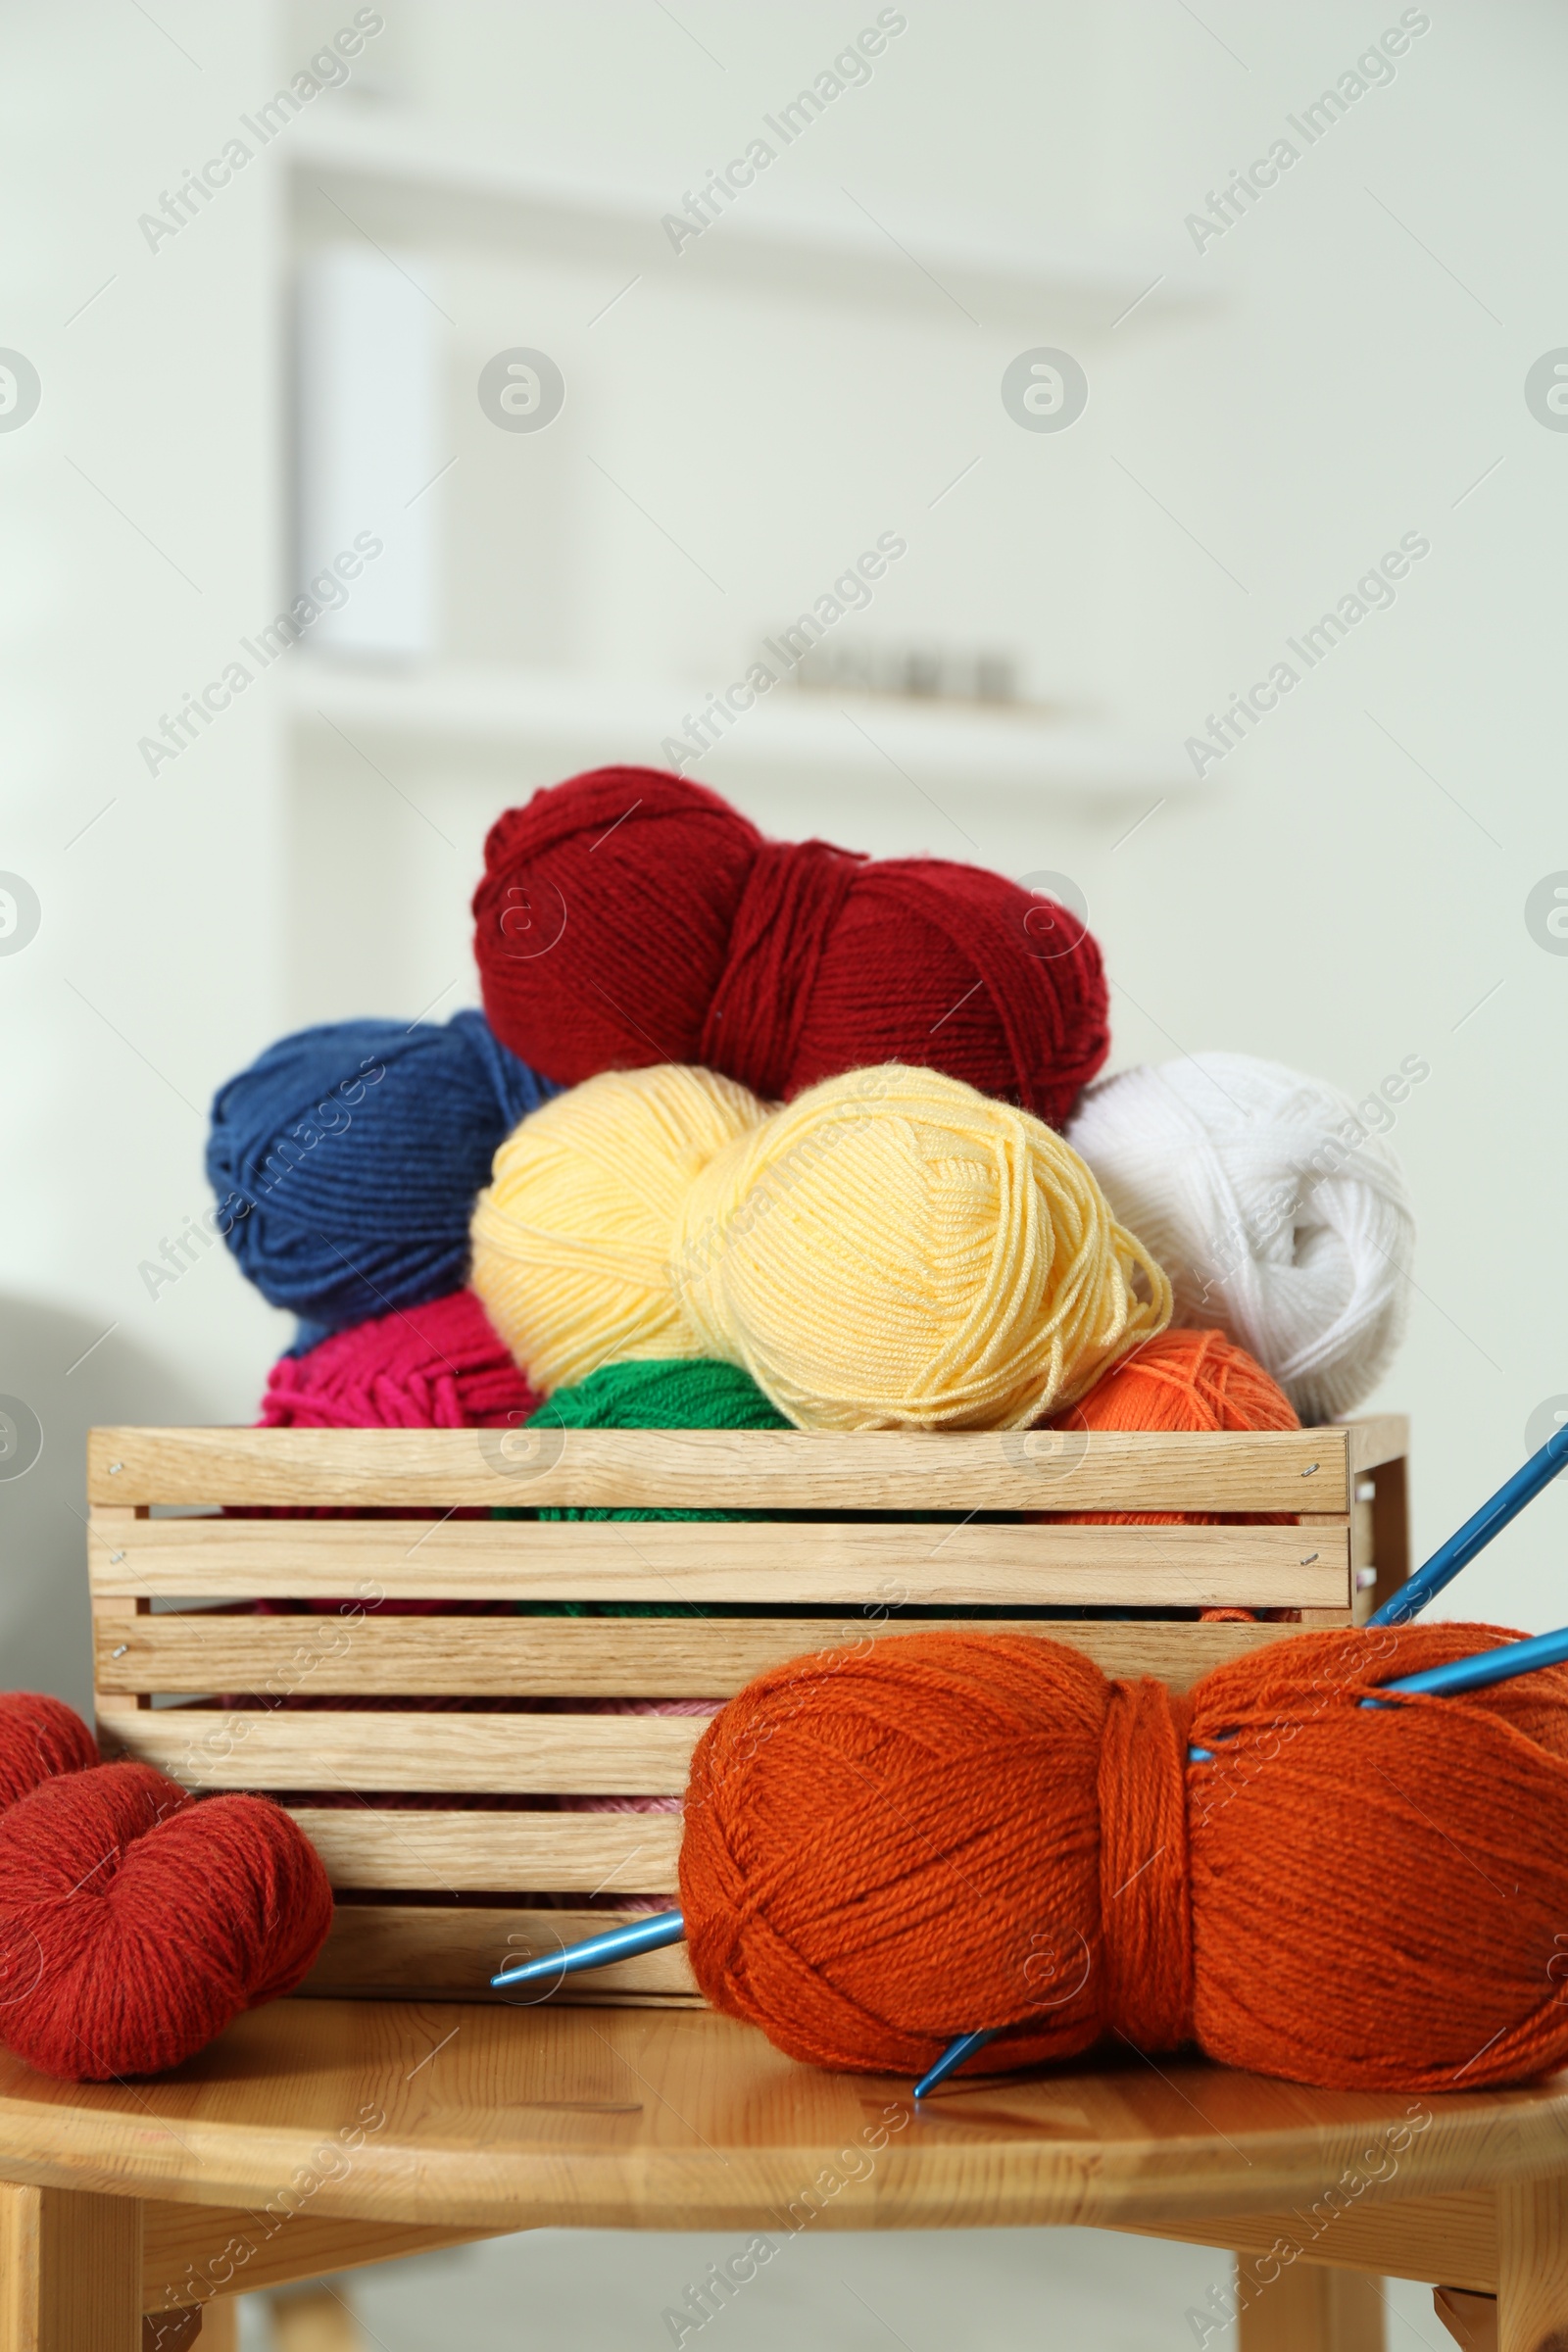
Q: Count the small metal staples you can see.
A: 5